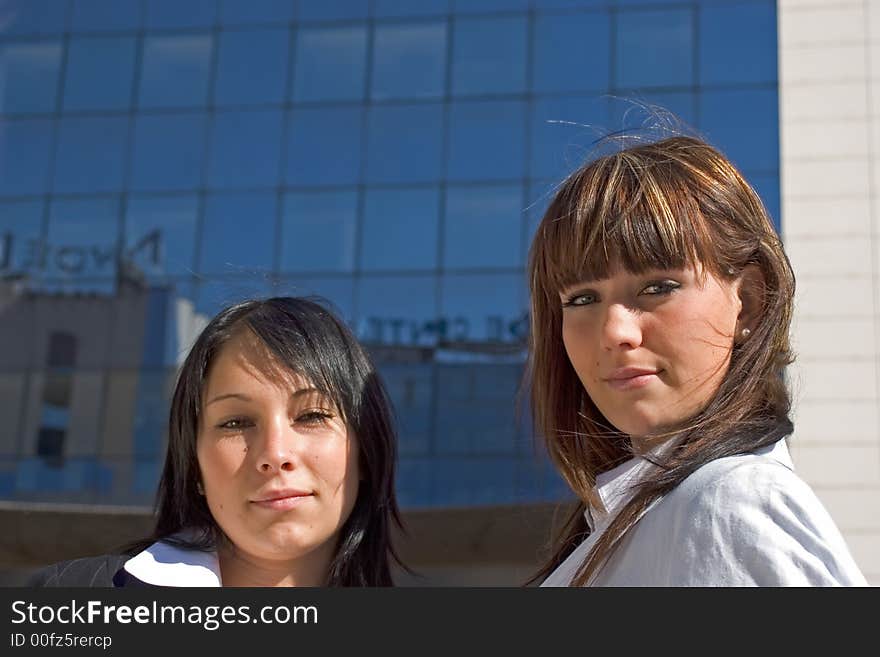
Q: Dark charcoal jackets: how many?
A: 1